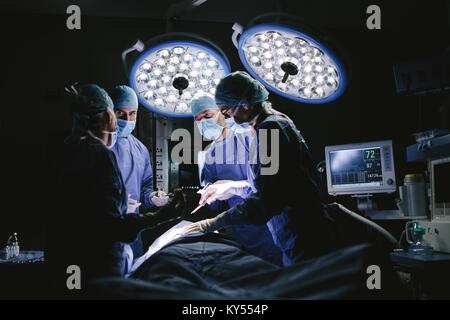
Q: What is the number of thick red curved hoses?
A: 0